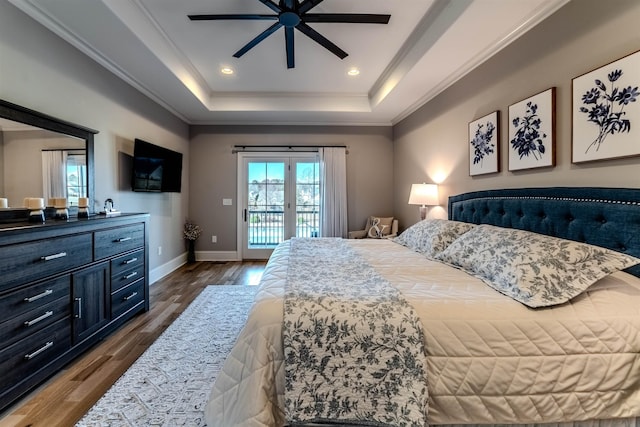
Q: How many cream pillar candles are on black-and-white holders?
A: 3